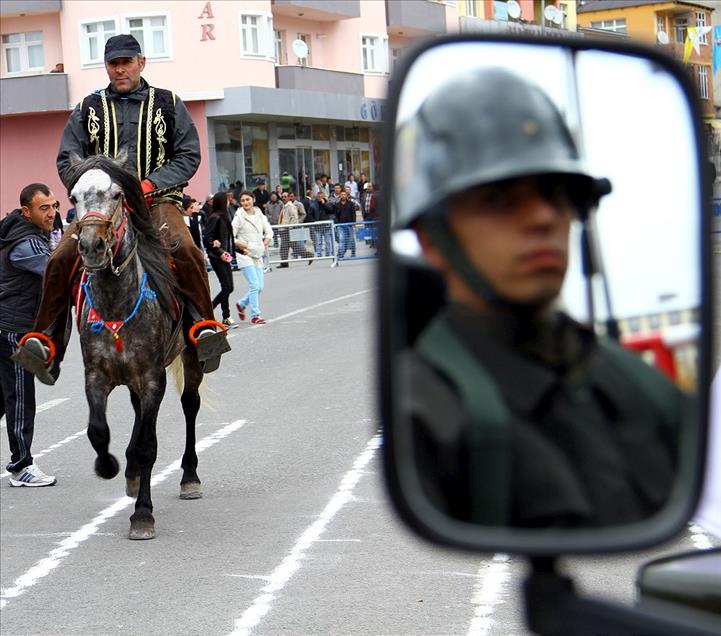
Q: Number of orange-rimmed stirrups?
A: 2